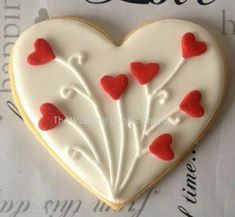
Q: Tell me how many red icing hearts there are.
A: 7